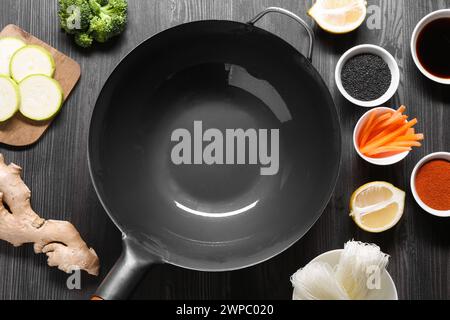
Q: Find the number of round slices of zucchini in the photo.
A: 4